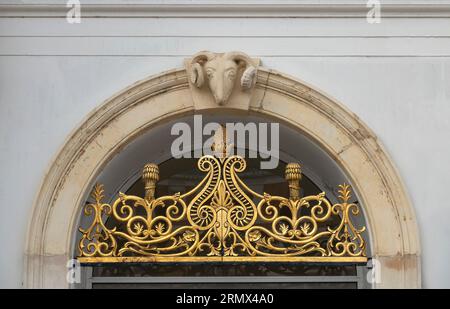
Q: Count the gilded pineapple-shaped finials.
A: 2